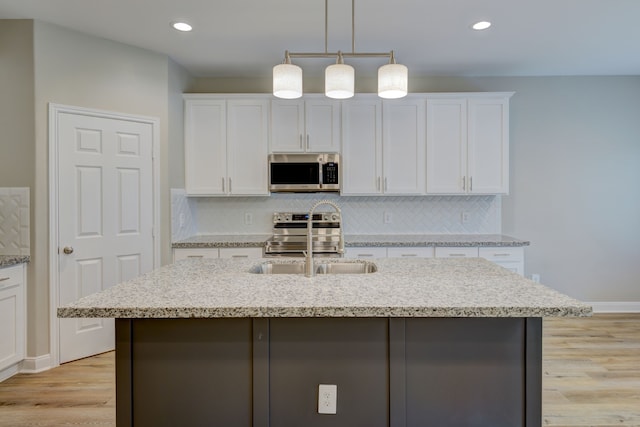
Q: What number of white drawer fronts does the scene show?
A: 7